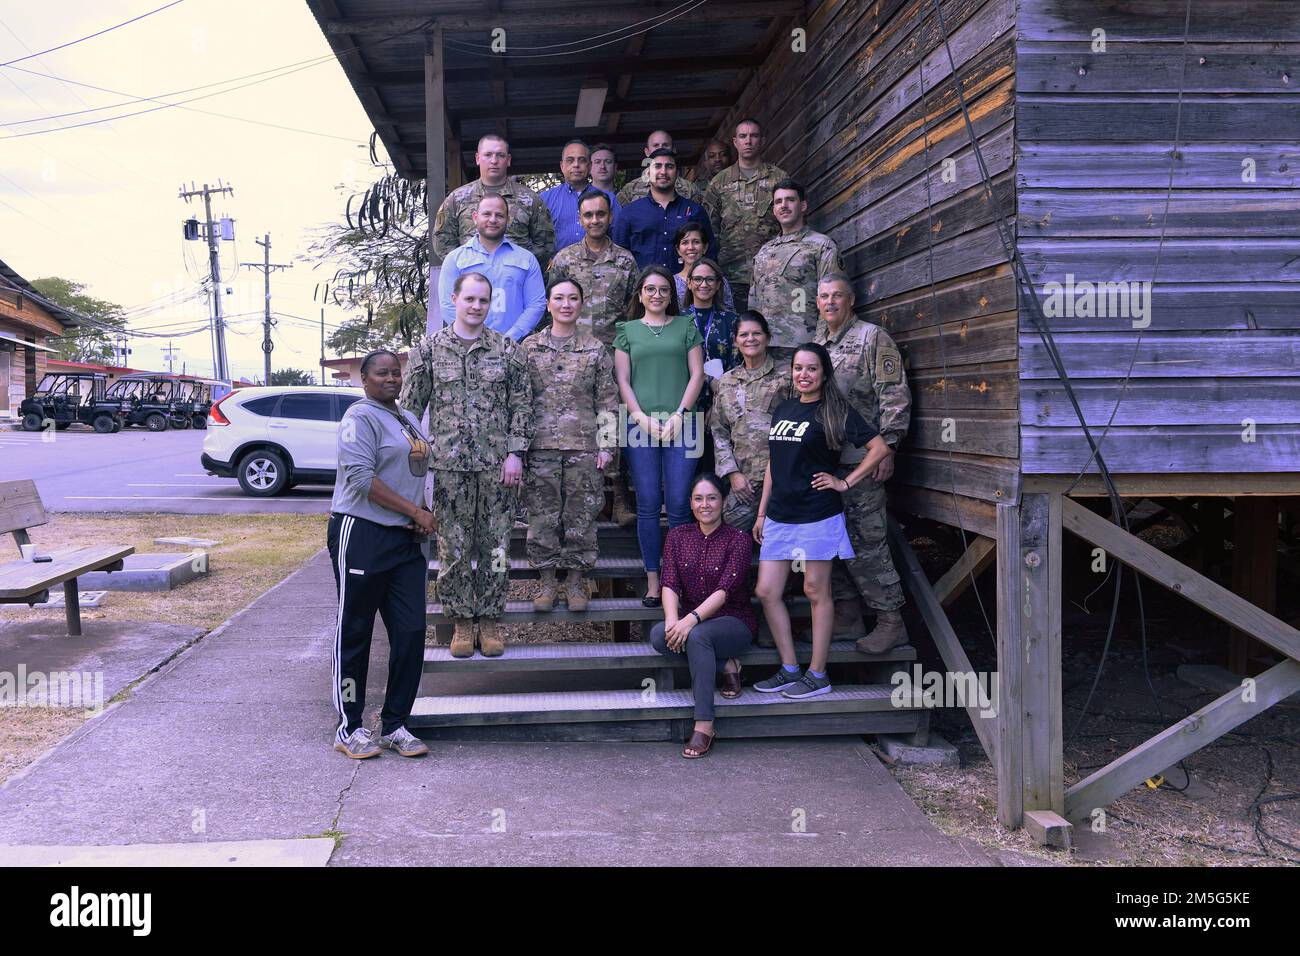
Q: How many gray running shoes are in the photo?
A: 4